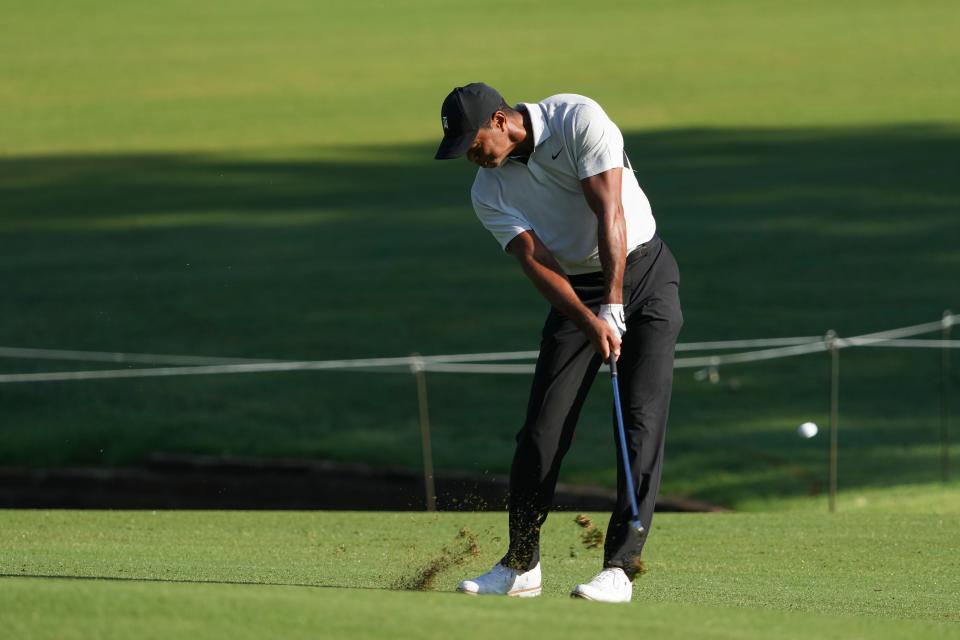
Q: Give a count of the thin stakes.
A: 3